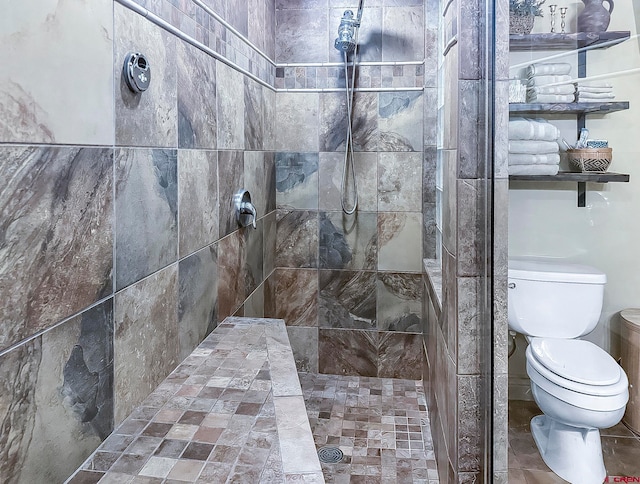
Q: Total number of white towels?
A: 12